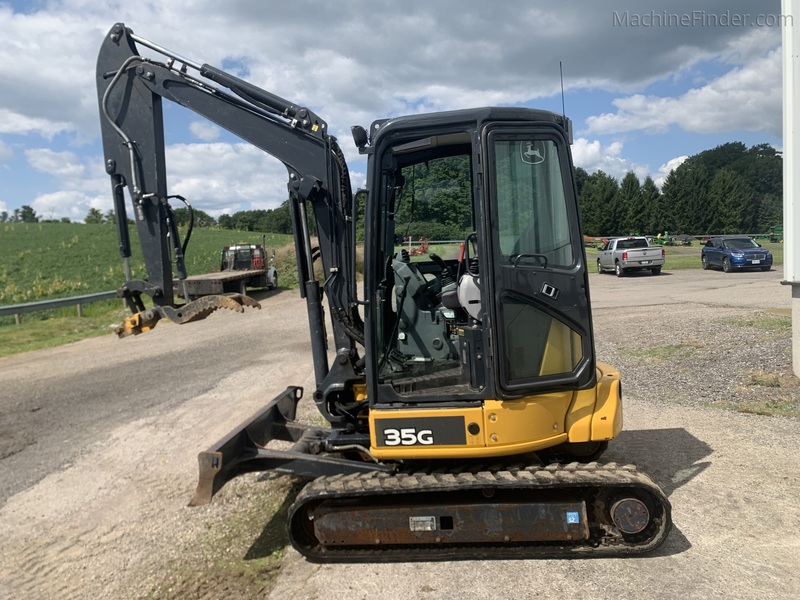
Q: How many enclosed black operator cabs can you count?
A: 1